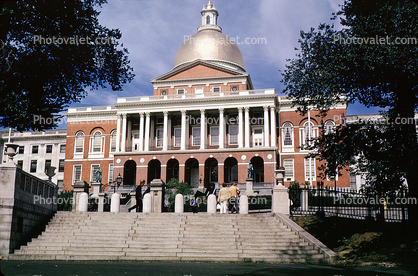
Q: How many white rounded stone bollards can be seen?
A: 6